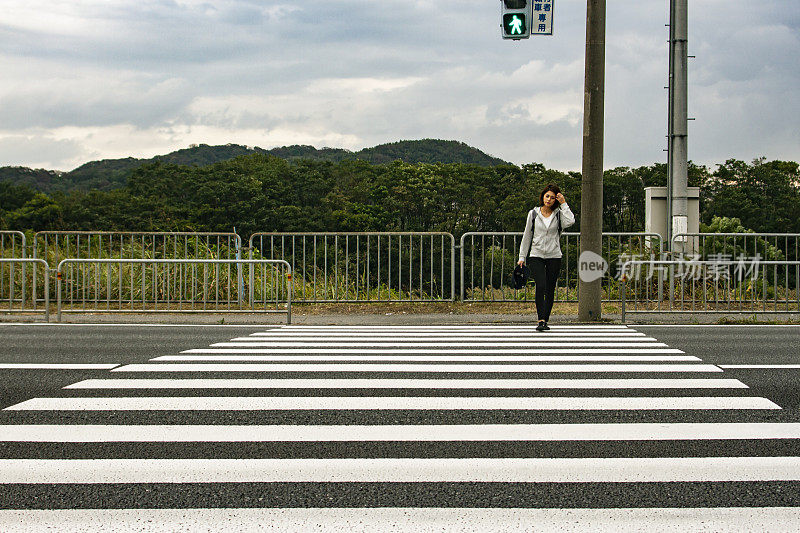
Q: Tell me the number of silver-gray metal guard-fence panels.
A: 8